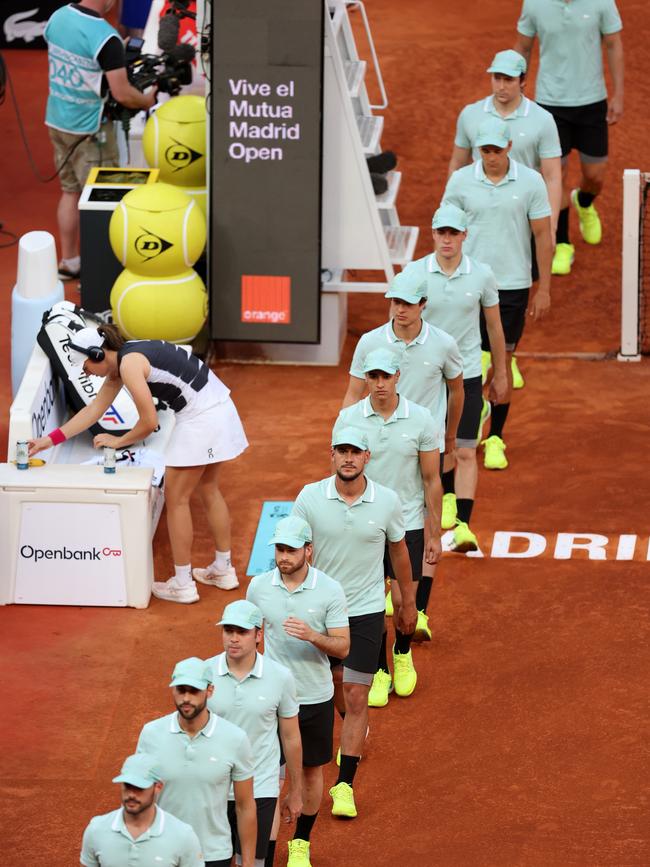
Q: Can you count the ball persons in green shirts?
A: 11